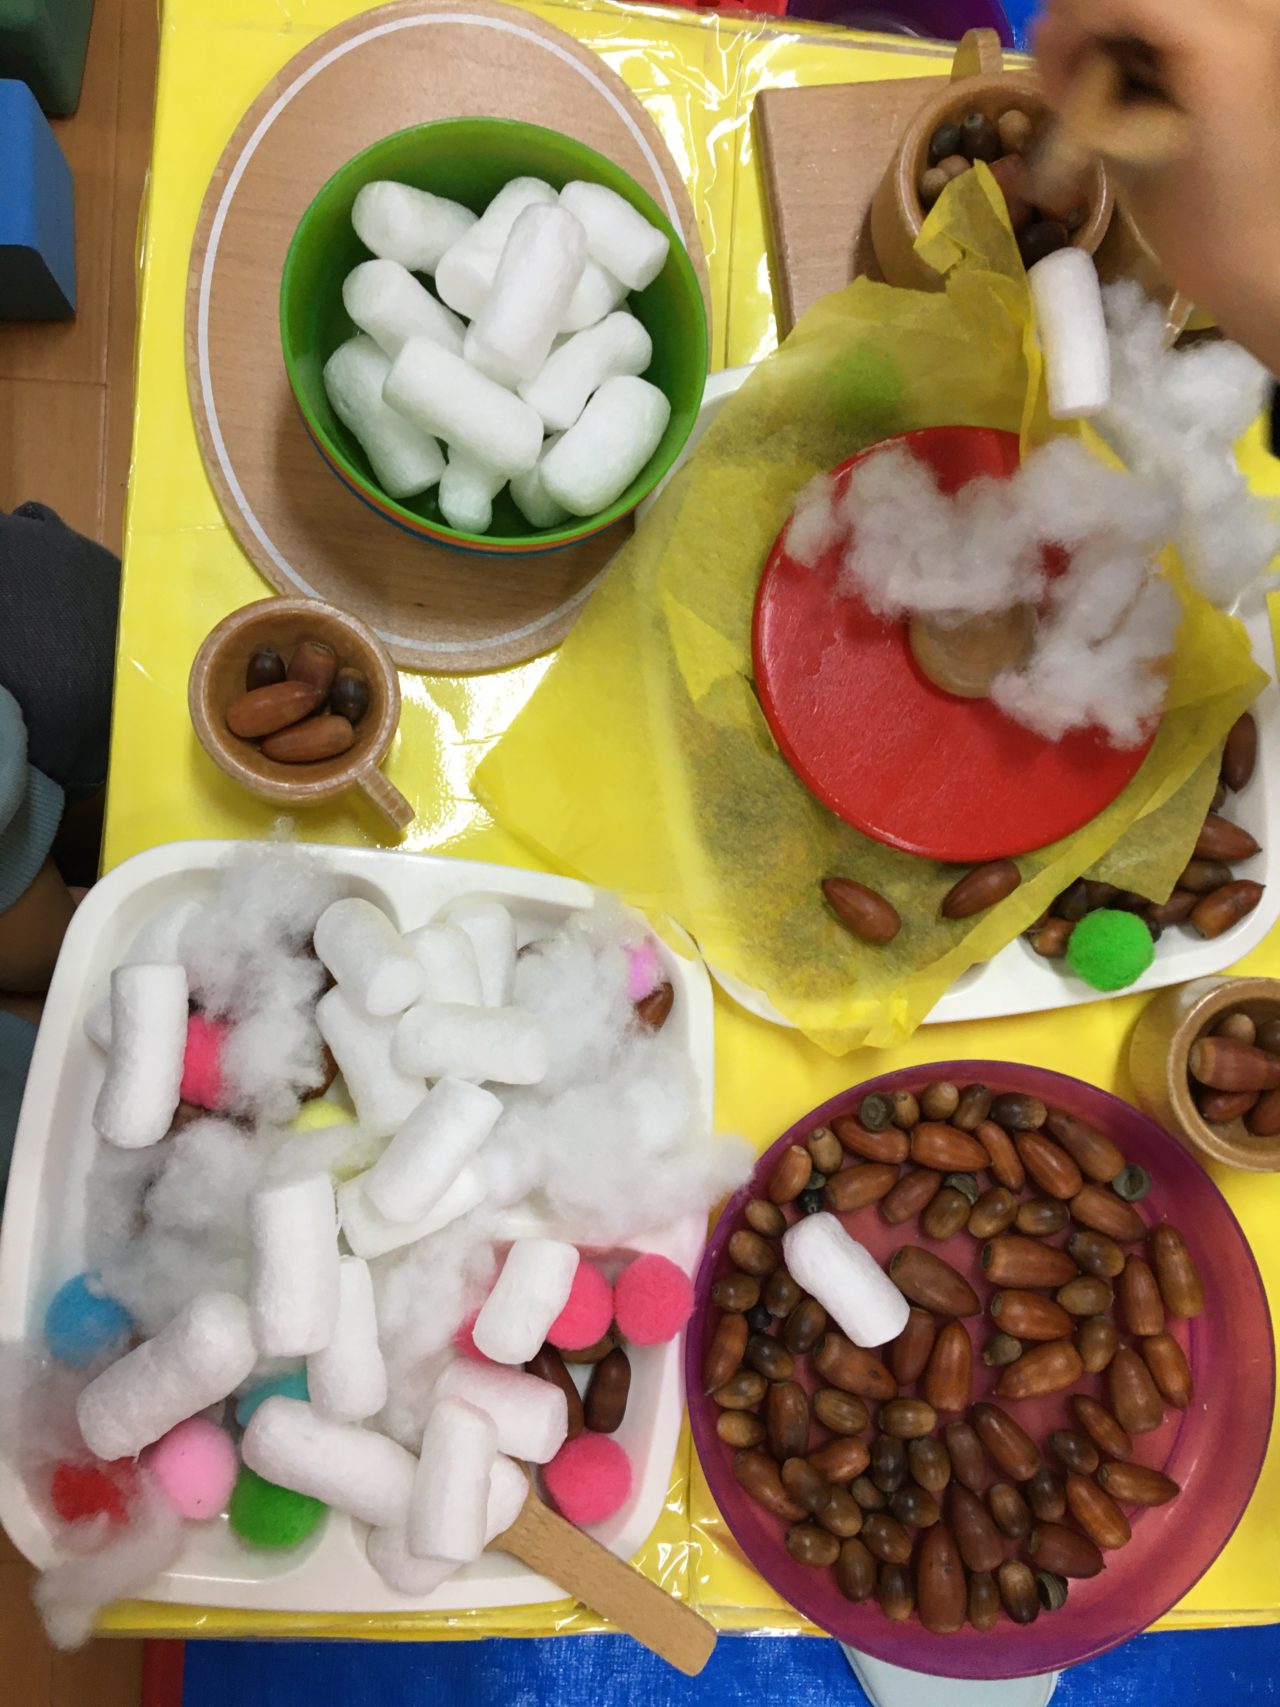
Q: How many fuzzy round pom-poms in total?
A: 14